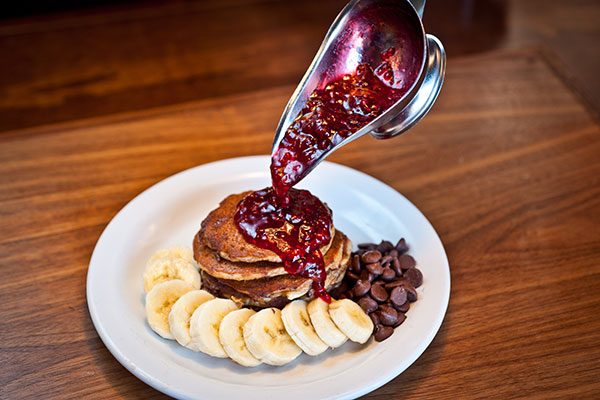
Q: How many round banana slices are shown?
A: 10